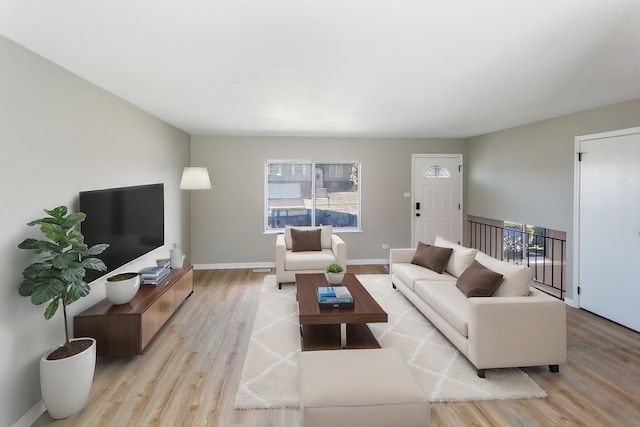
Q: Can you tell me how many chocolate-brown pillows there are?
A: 3